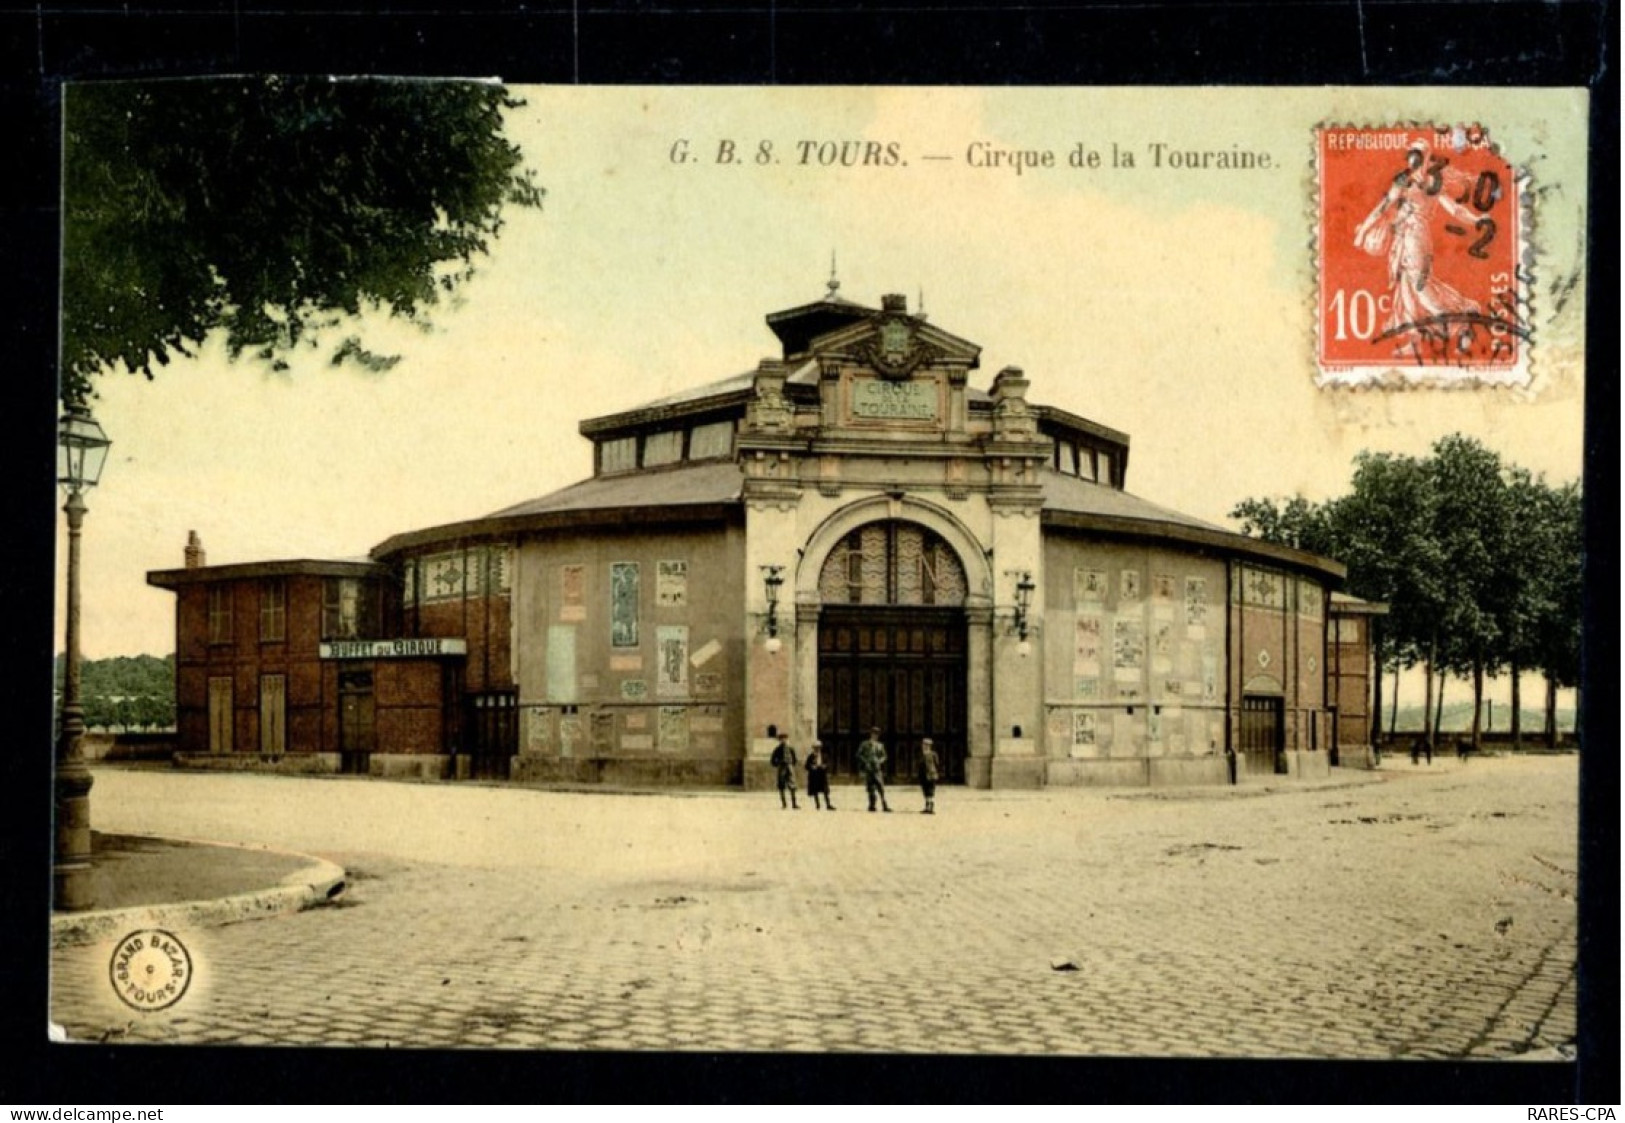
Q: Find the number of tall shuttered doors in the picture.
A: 2